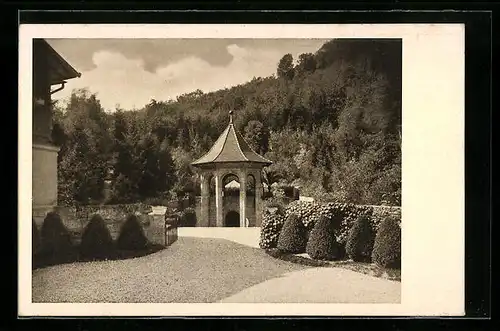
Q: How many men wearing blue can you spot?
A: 0